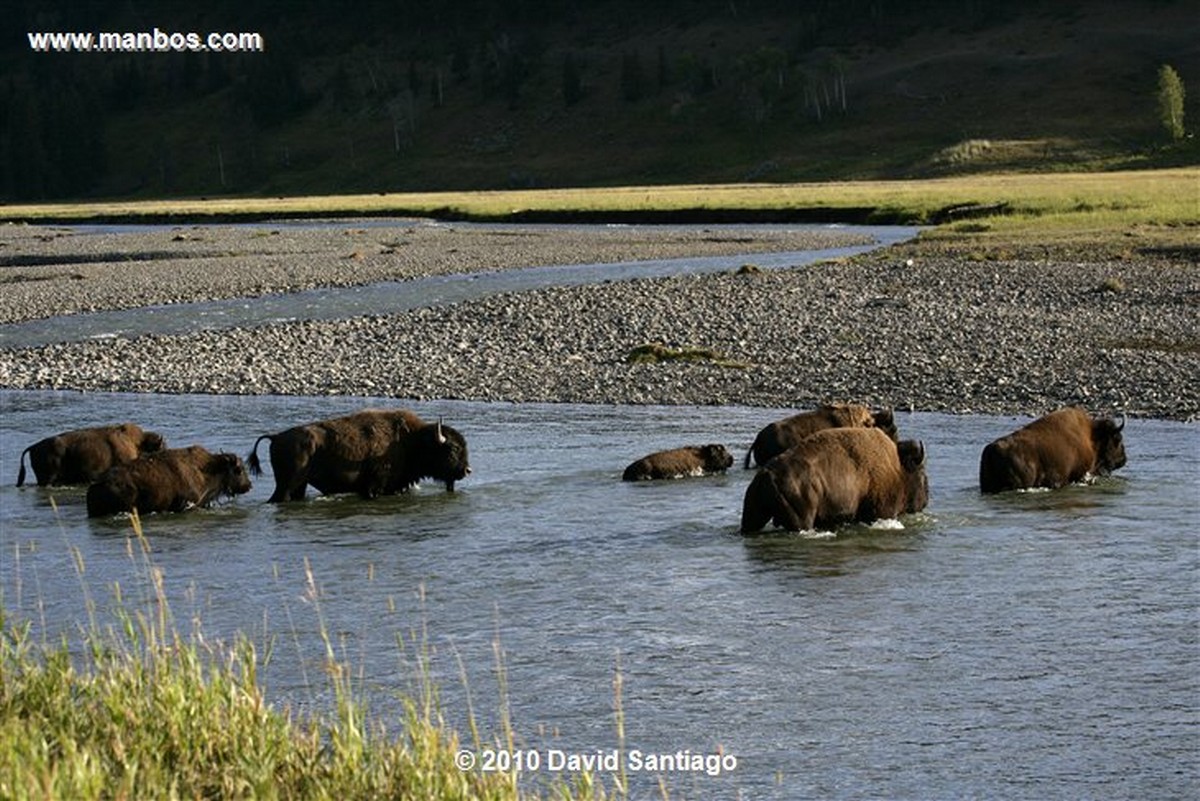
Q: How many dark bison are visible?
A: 7